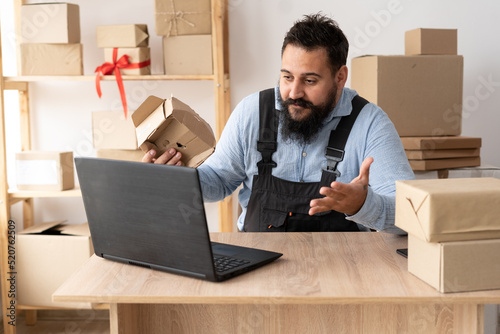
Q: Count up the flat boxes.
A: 3